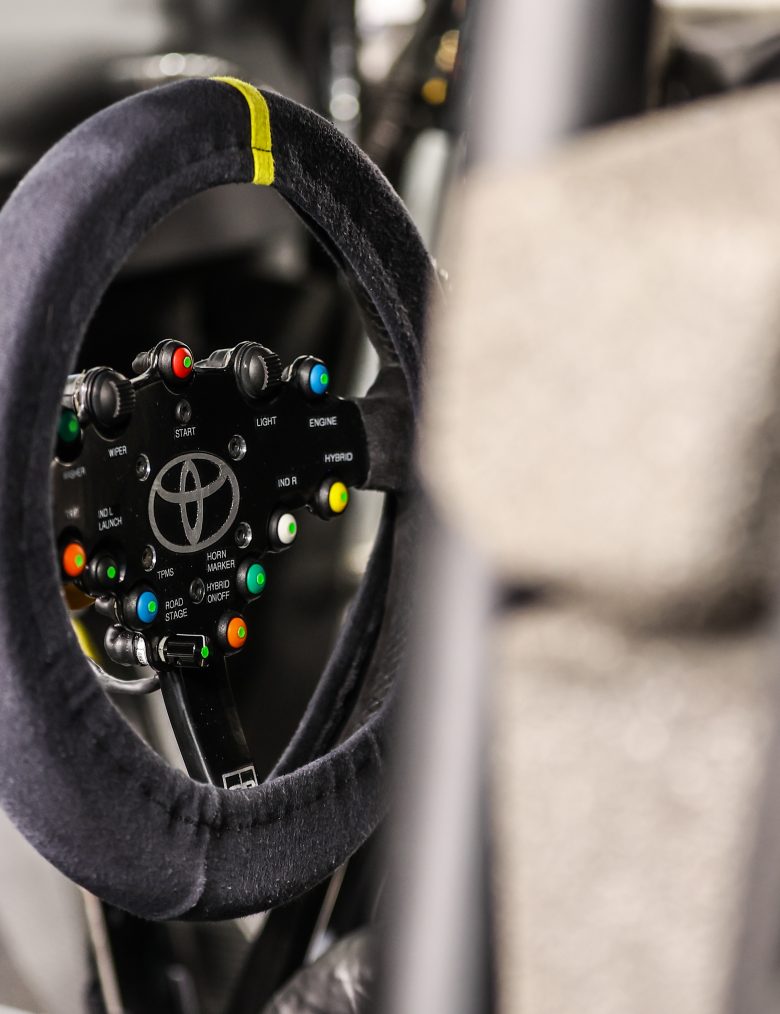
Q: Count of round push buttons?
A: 10